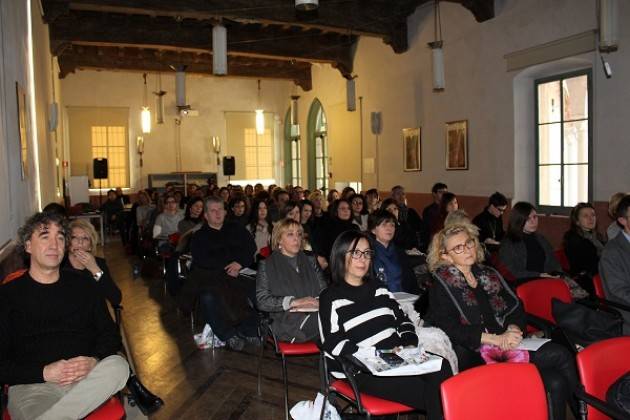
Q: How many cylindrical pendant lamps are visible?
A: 10